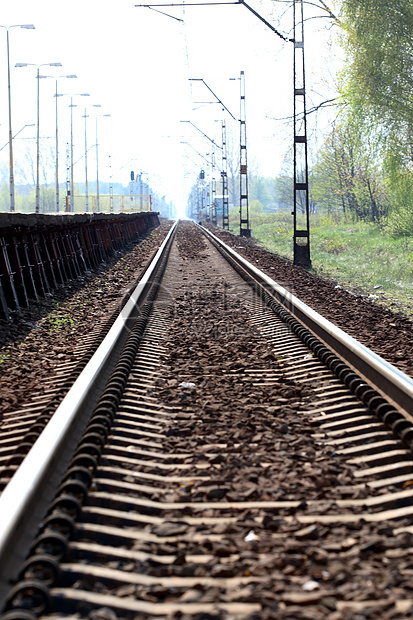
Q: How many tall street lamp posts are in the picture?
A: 6